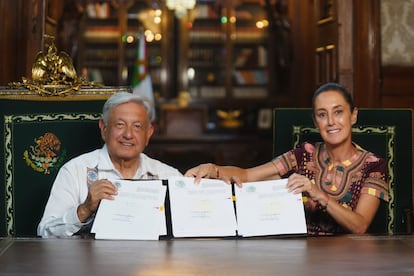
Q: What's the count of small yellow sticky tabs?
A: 3